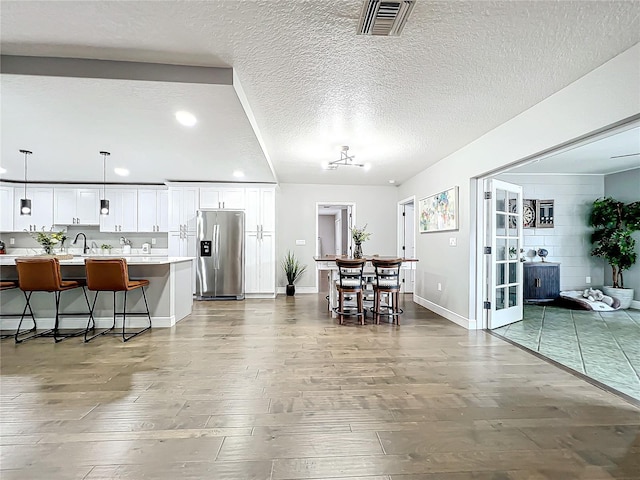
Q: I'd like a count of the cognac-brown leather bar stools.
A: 3